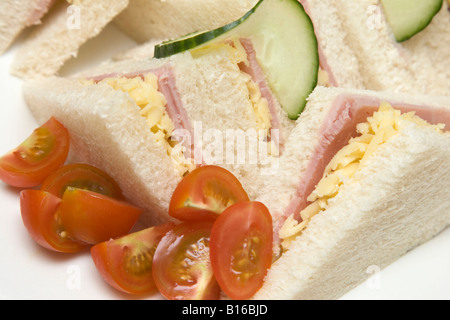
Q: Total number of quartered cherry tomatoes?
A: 8